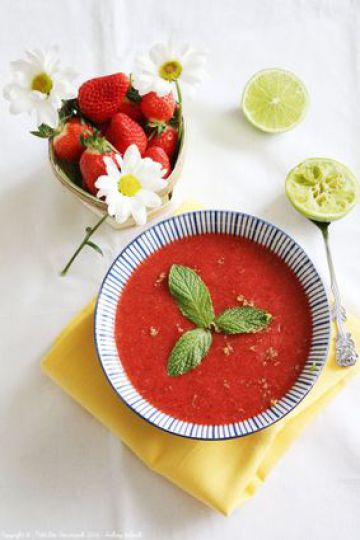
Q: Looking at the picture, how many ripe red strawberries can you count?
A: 8